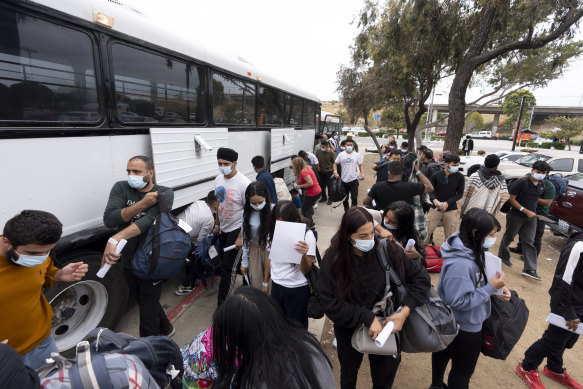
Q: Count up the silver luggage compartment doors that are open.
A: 2